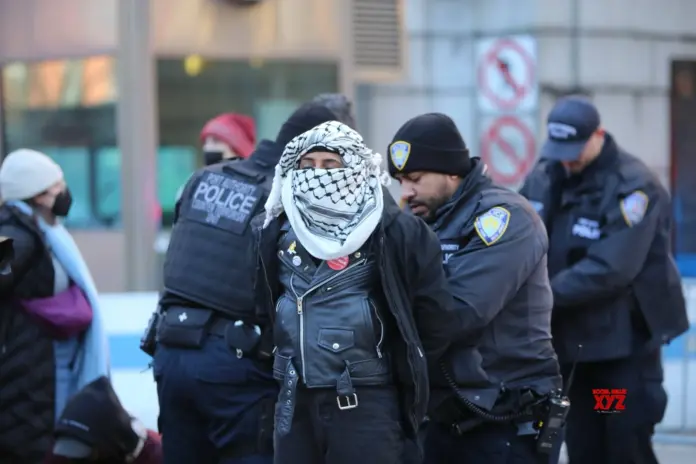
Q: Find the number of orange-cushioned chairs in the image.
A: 0